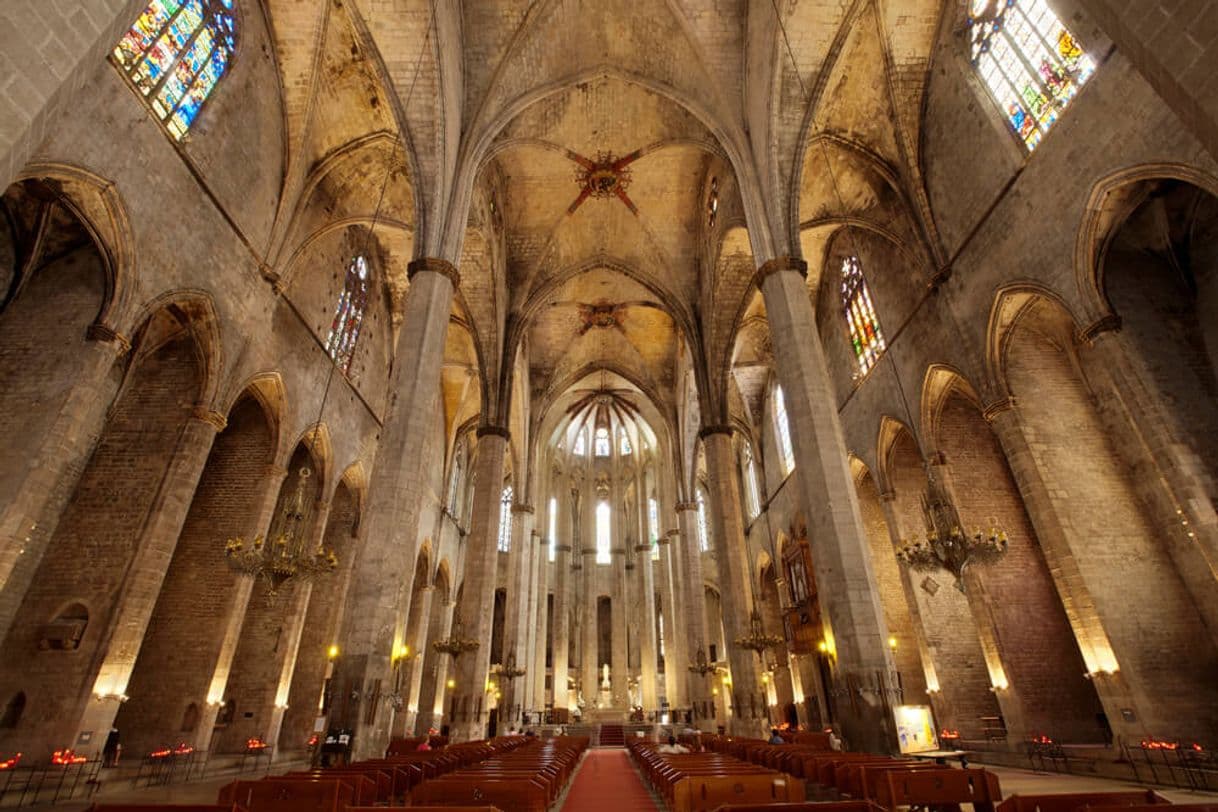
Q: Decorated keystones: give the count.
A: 3